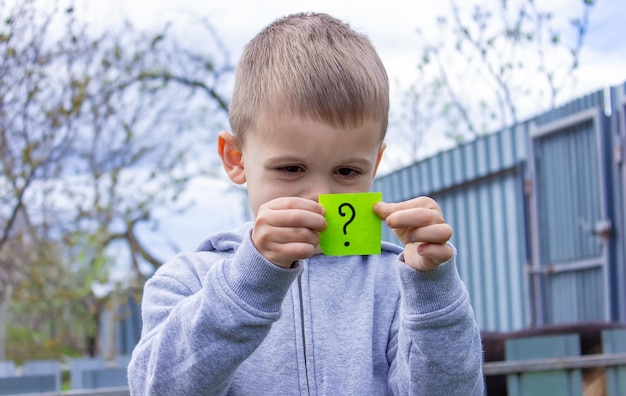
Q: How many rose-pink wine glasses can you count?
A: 0